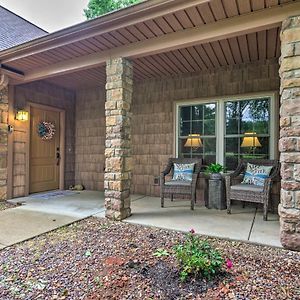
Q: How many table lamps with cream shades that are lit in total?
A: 2